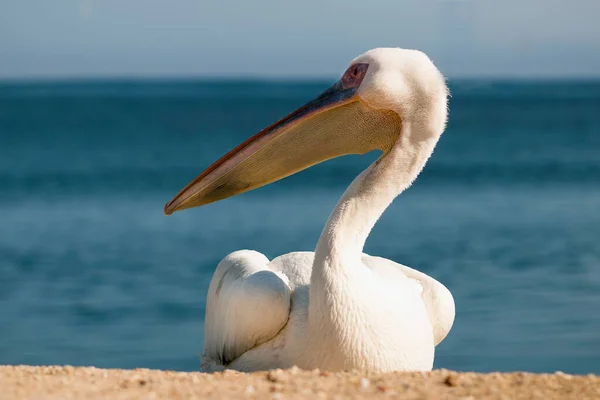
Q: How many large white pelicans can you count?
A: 1